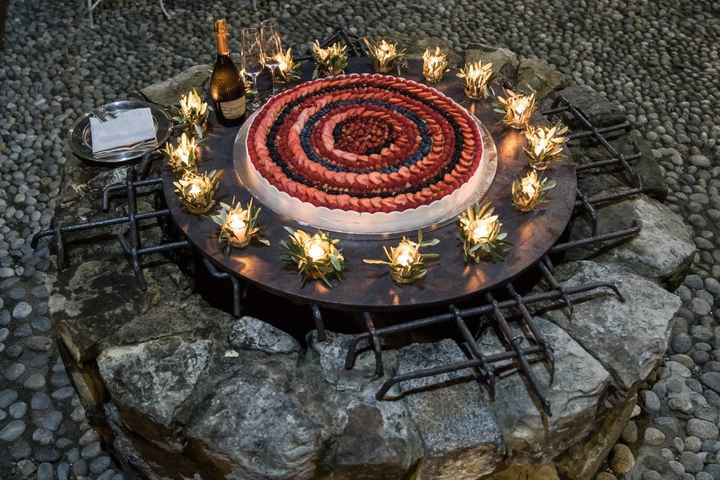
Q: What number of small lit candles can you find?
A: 15